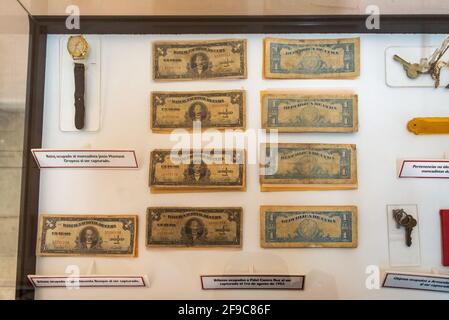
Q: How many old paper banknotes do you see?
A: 9